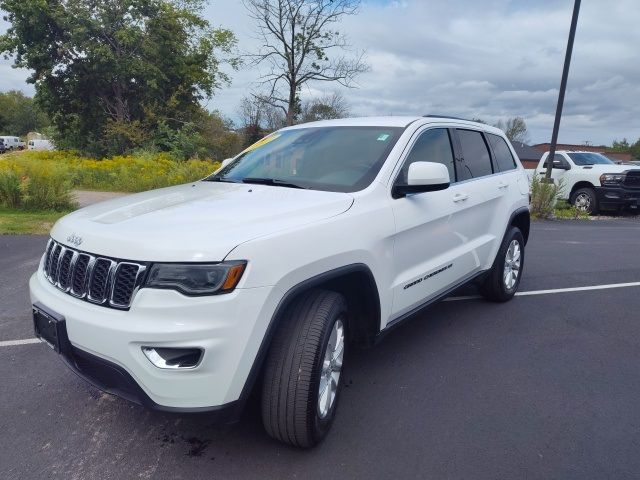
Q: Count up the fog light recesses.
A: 1